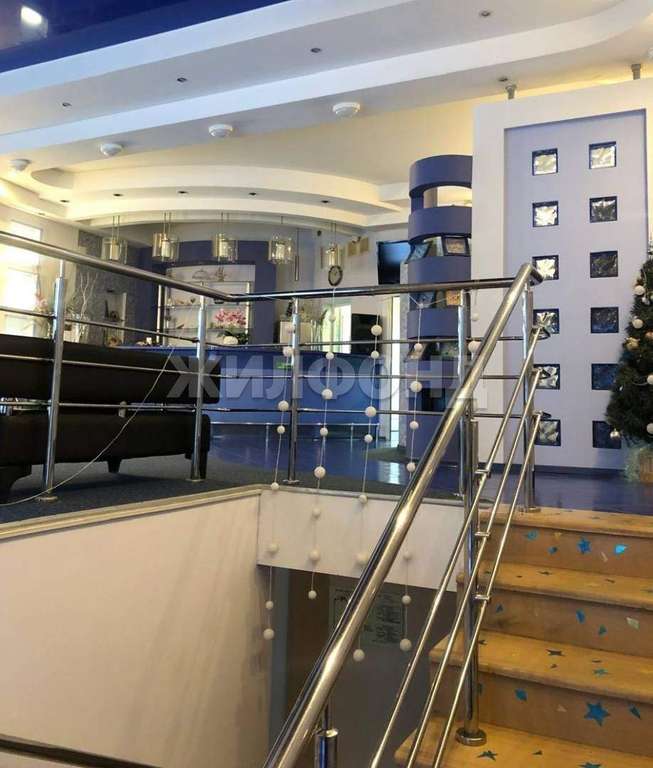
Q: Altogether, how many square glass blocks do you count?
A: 12